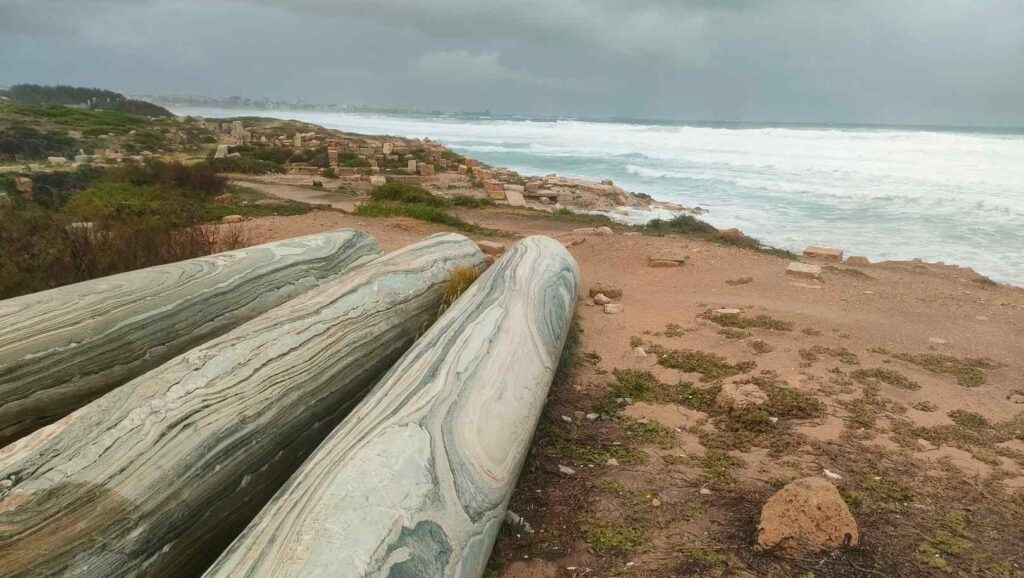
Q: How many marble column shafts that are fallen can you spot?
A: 3